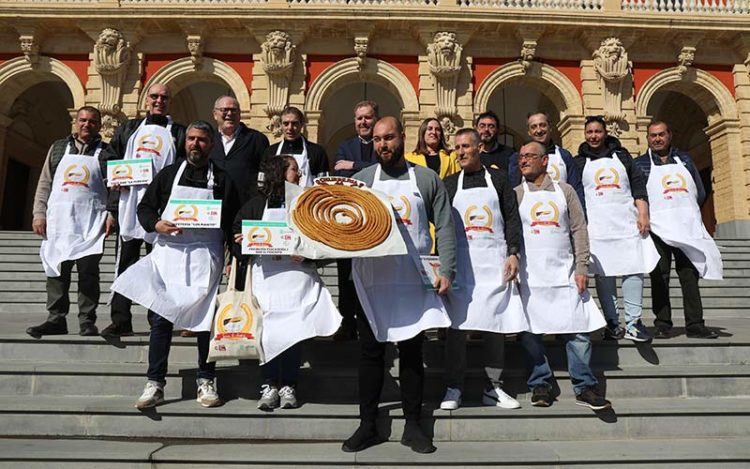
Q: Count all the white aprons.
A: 11